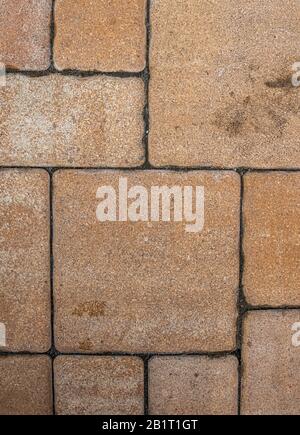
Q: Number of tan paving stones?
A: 11